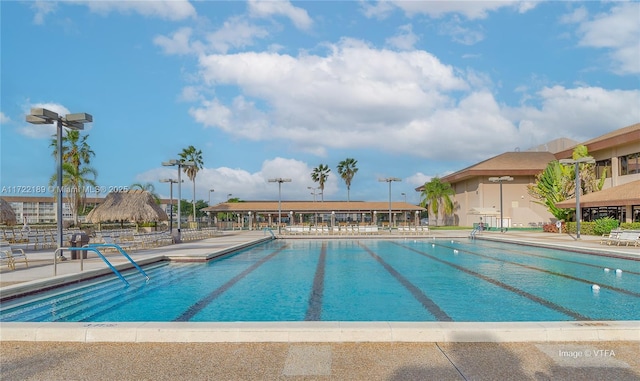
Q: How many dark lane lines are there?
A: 6